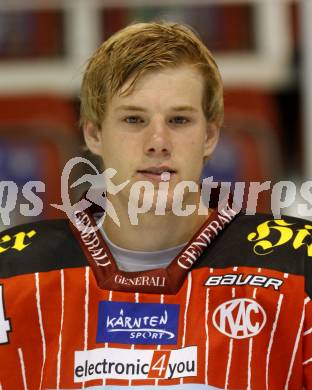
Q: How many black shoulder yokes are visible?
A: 2